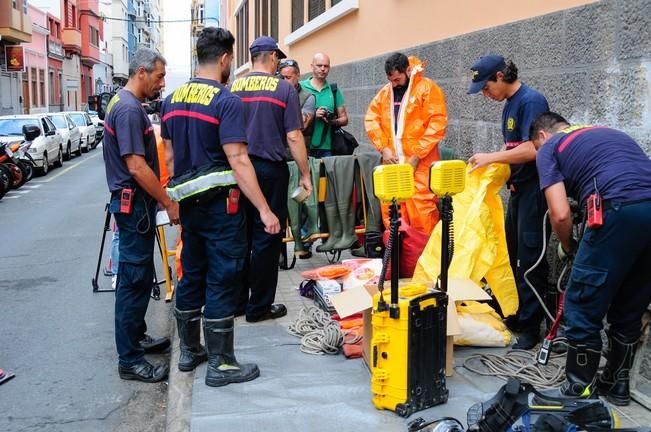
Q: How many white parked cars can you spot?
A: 4